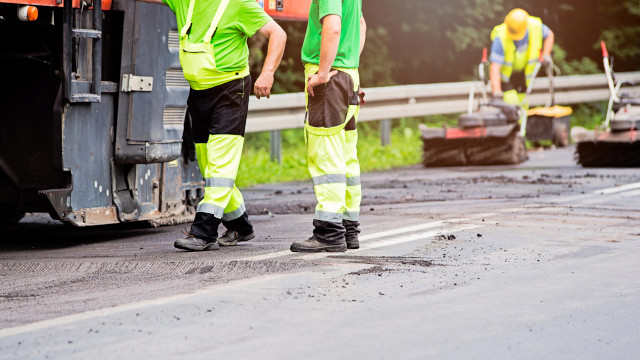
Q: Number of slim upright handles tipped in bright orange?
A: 3